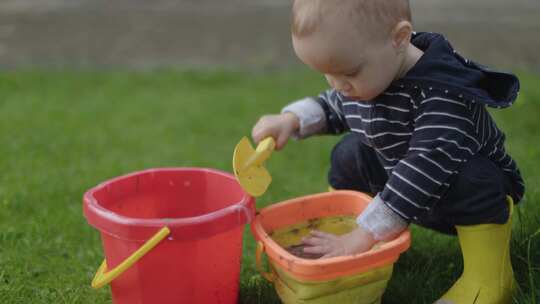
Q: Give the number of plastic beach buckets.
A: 2